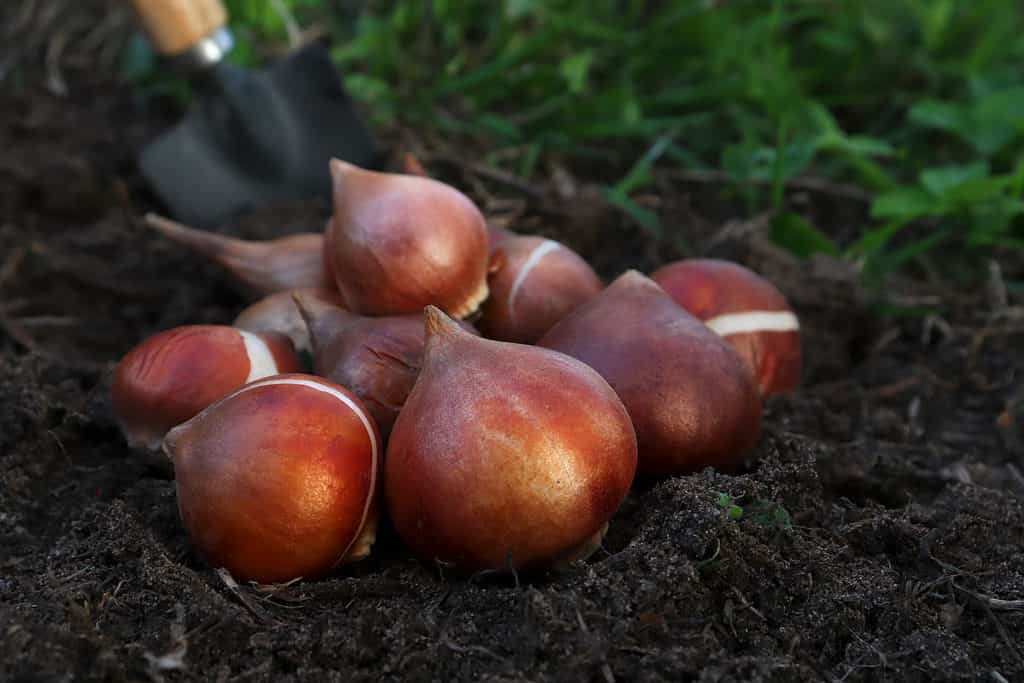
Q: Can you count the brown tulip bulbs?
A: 10